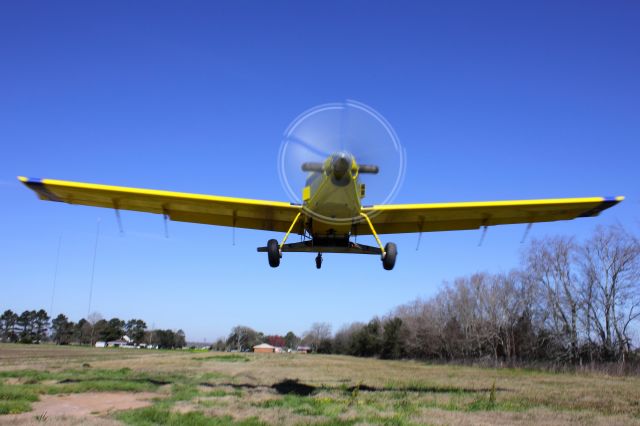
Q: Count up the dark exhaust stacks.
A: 2